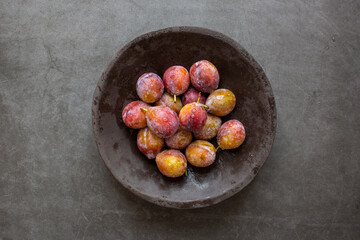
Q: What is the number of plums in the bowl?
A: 15